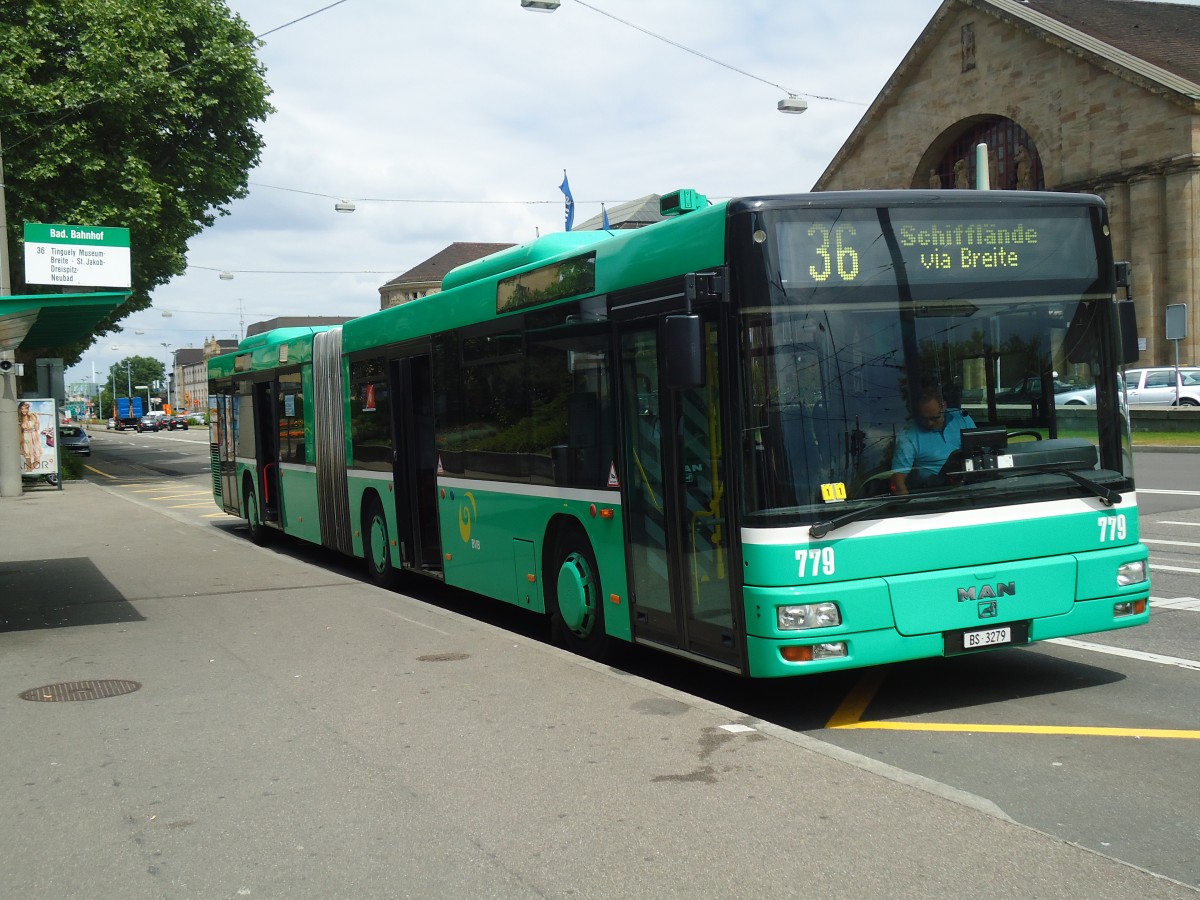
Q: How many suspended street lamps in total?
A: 7